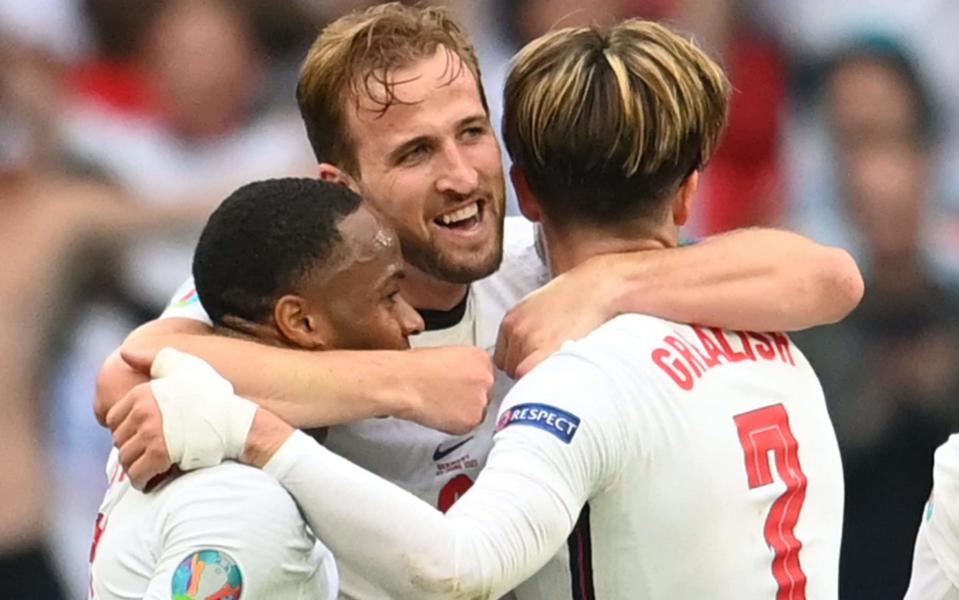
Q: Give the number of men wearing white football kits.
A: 3